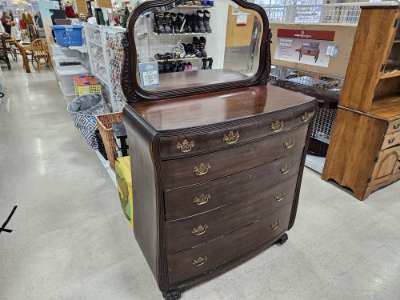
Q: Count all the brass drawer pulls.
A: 12